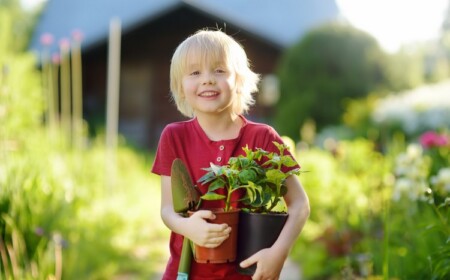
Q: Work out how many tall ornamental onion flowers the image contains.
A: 4